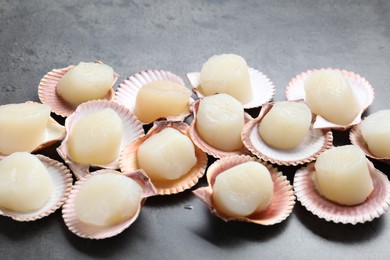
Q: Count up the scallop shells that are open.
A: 14